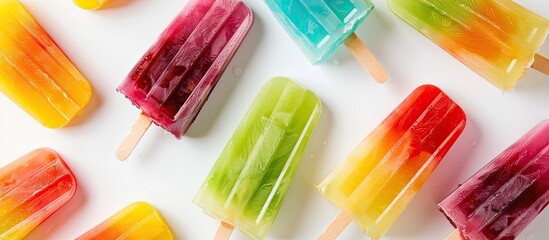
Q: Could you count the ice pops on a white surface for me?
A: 10